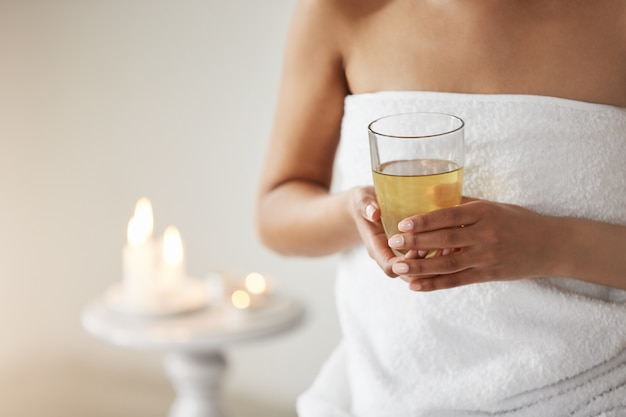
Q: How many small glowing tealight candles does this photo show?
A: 2